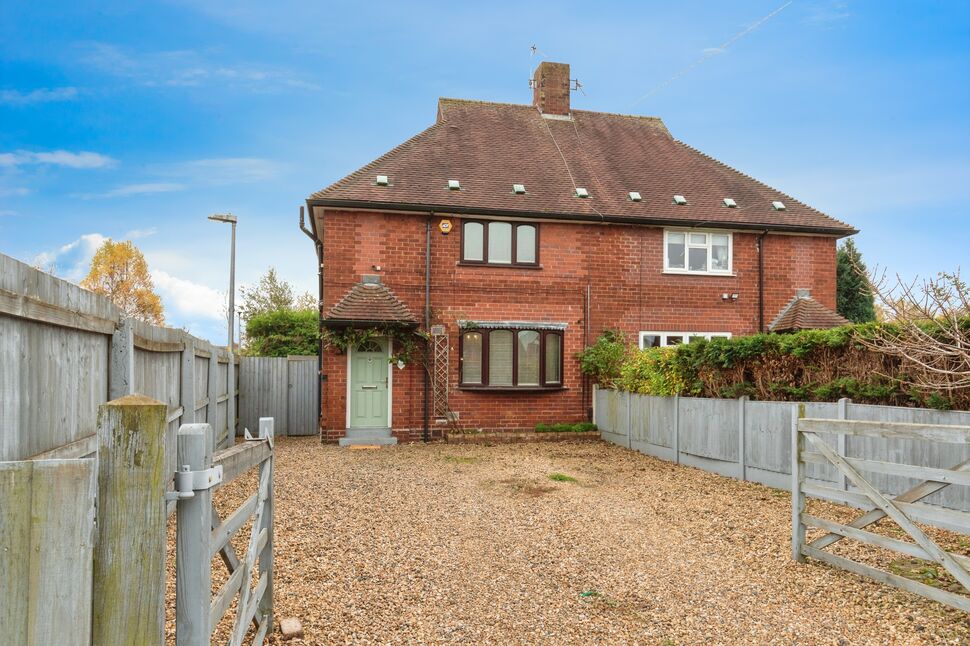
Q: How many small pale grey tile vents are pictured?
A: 8